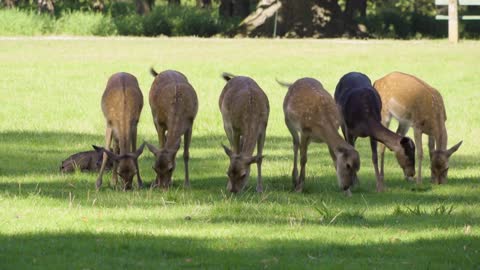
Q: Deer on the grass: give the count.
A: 7